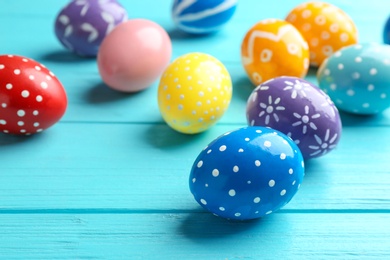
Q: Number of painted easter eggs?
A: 11